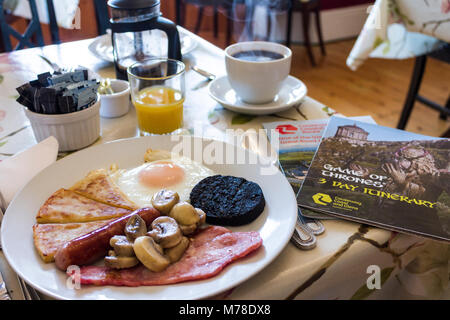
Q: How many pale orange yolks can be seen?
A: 1